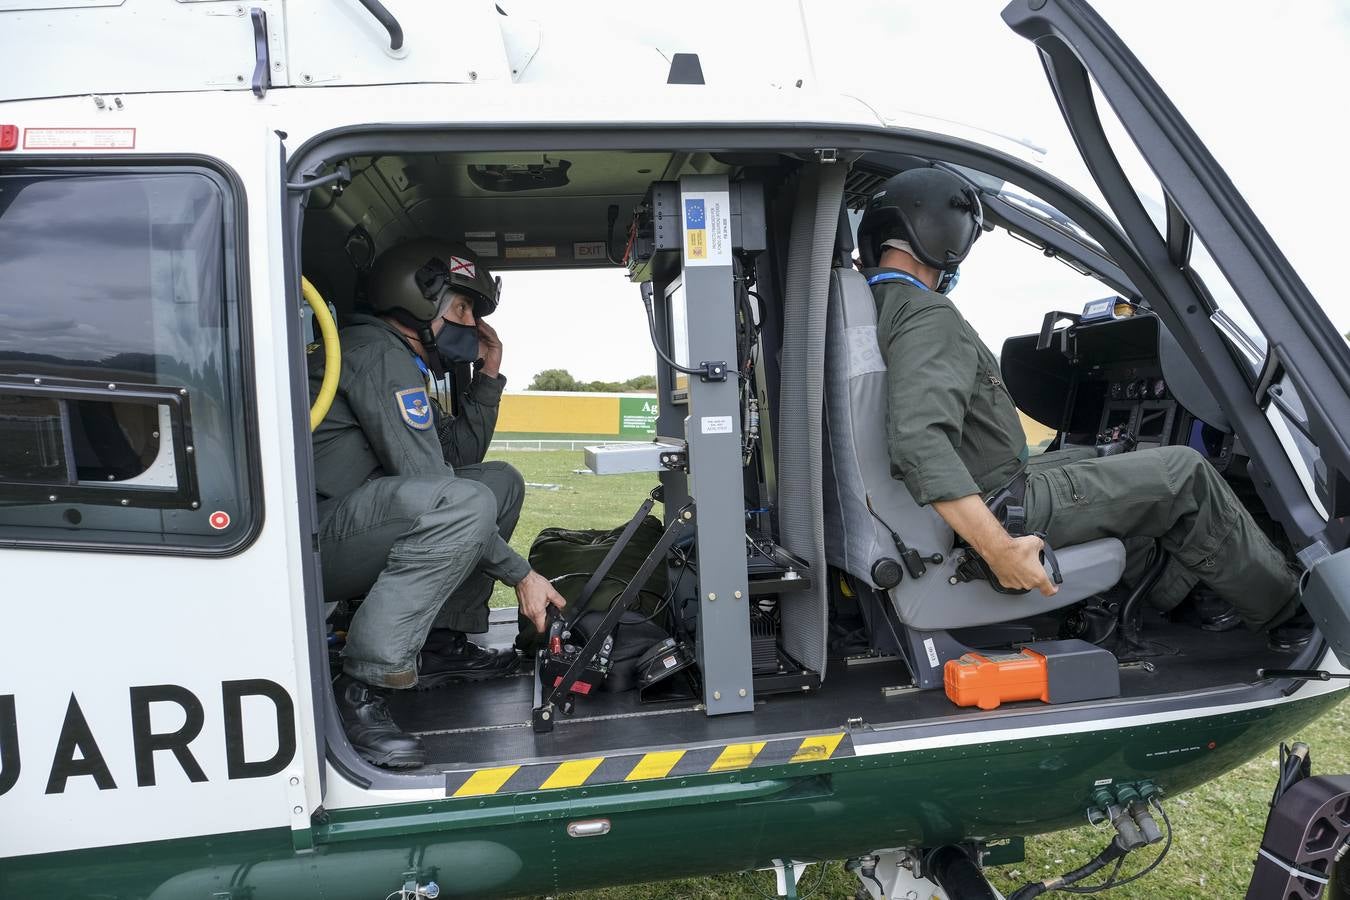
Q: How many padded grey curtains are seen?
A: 1